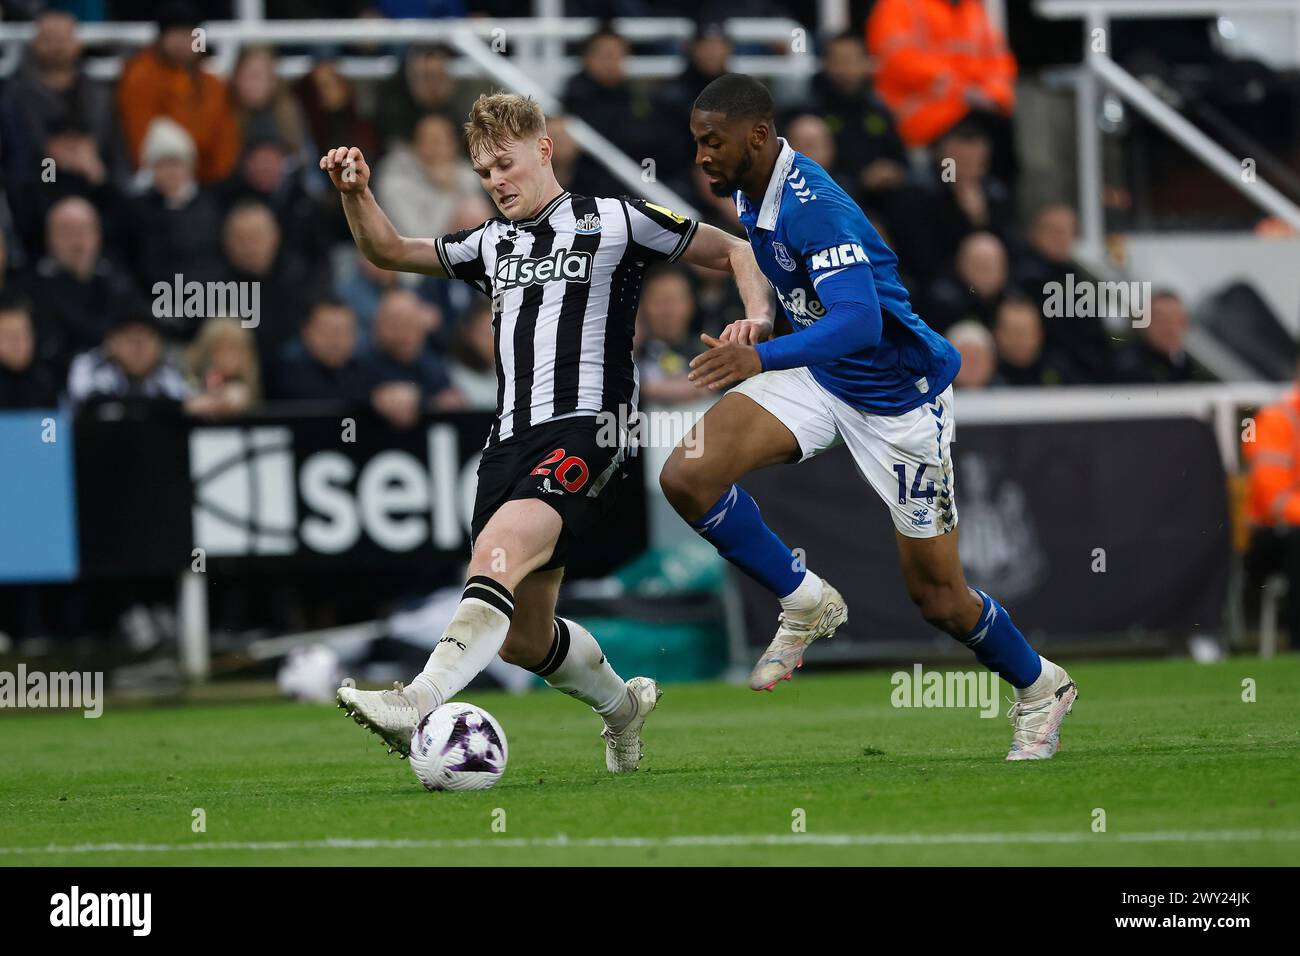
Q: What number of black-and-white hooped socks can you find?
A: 2